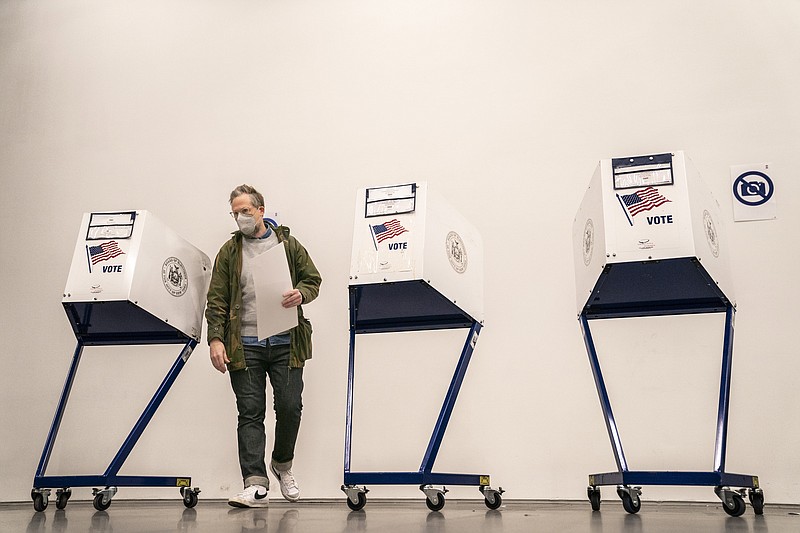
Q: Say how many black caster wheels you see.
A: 11